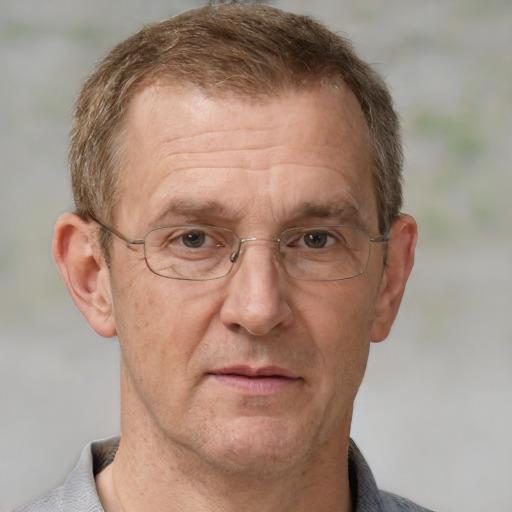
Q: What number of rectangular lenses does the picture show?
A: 2